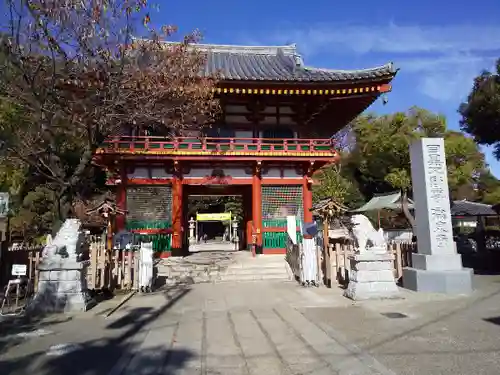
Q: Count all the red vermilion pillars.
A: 4